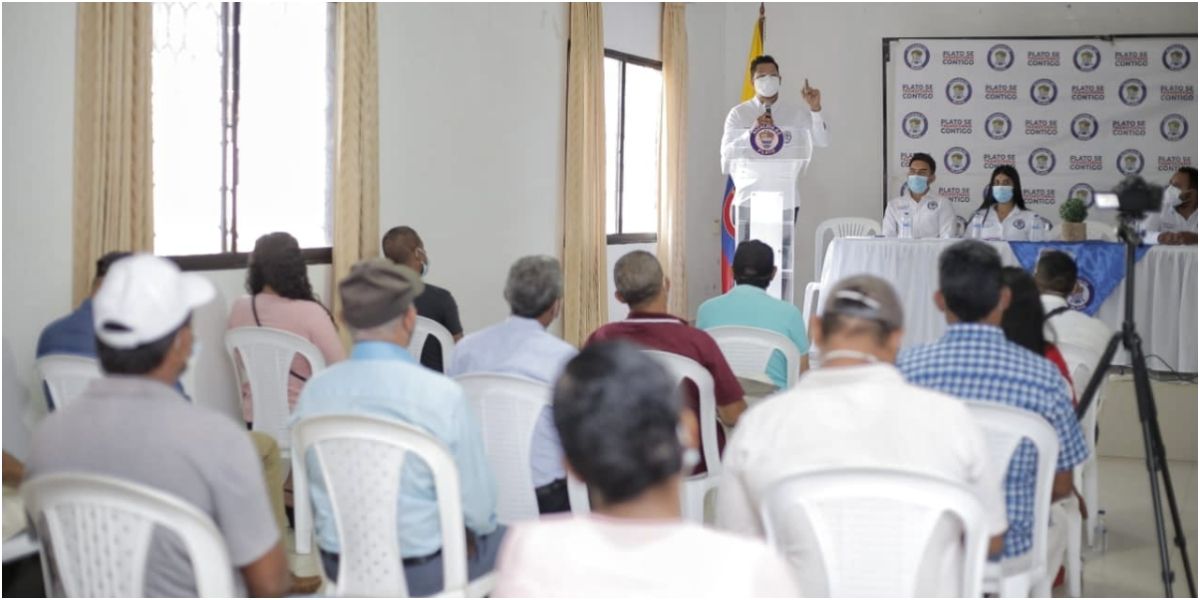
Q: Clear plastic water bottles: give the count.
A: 4